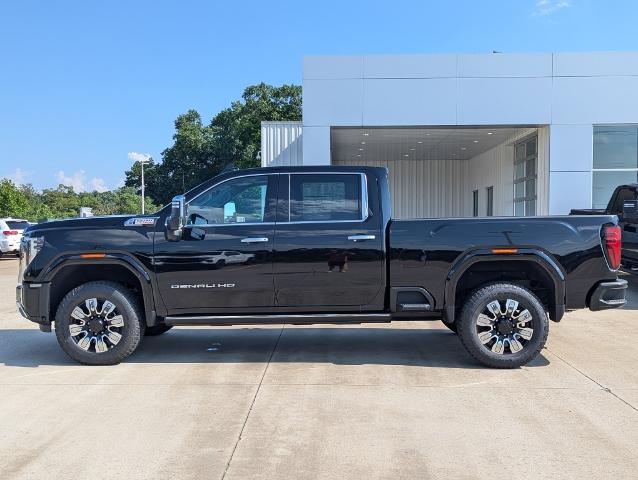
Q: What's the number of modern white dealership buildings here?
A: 1